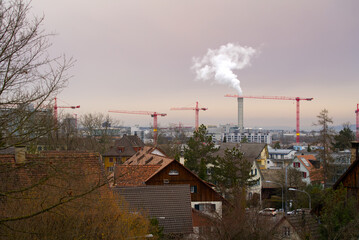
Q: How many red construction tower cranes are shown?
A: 5